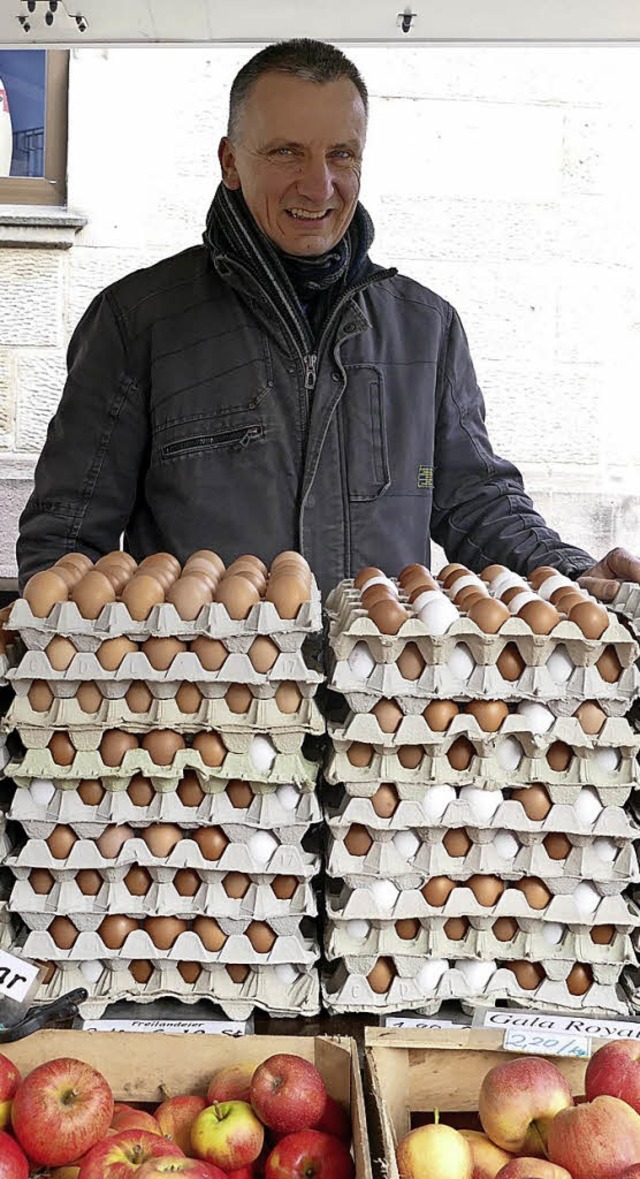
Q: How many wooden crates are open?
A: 2